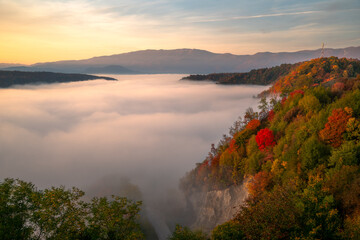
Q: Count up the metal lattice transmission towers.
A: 1